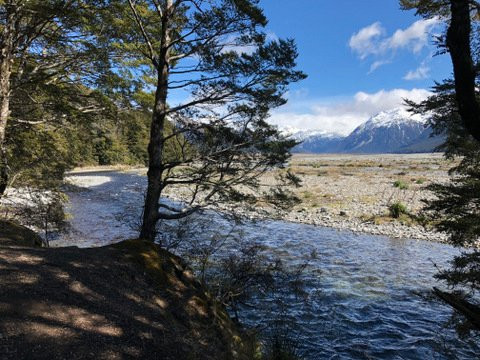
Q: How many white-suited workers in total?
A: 0